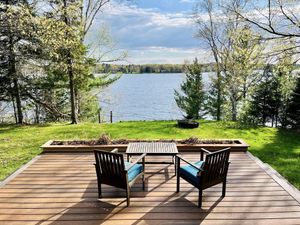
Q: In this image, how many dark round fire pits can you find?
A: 1